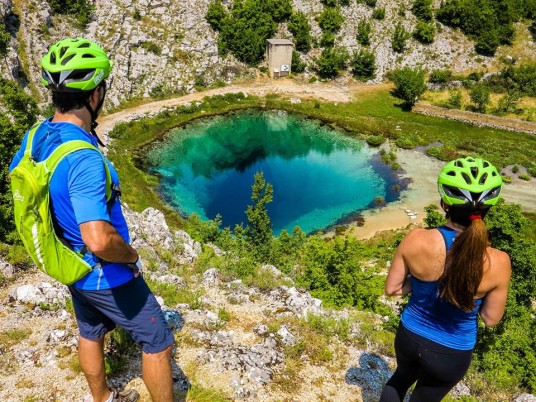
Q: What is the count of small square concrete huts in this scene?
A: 1